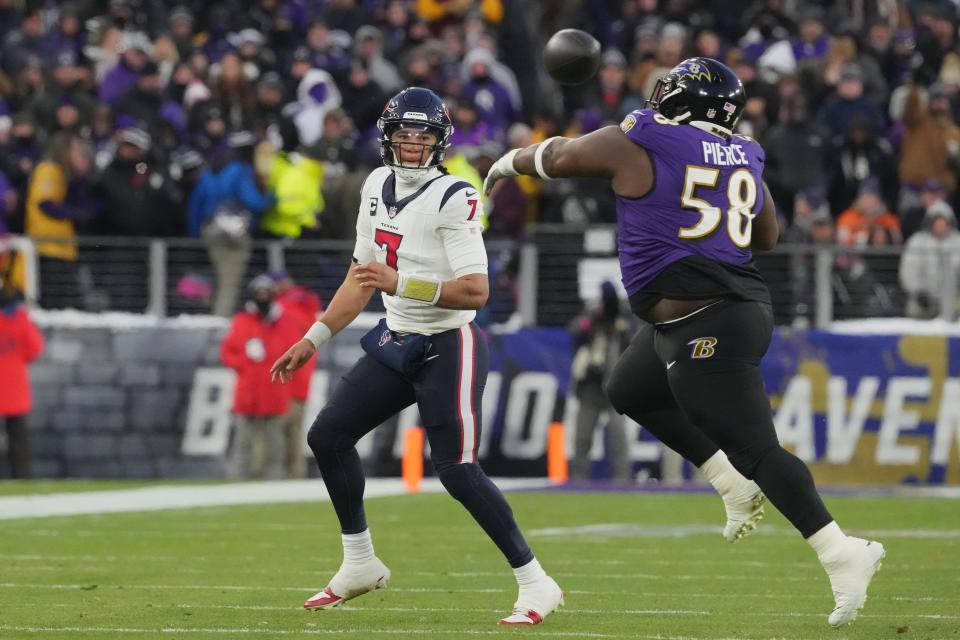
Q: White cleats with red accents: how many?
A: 2